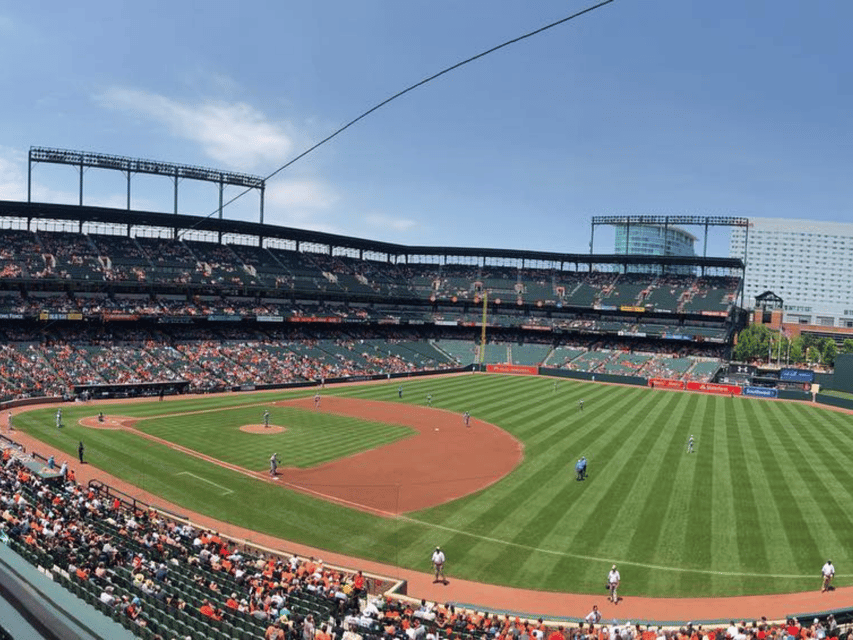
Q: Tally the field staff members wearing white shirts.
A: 3